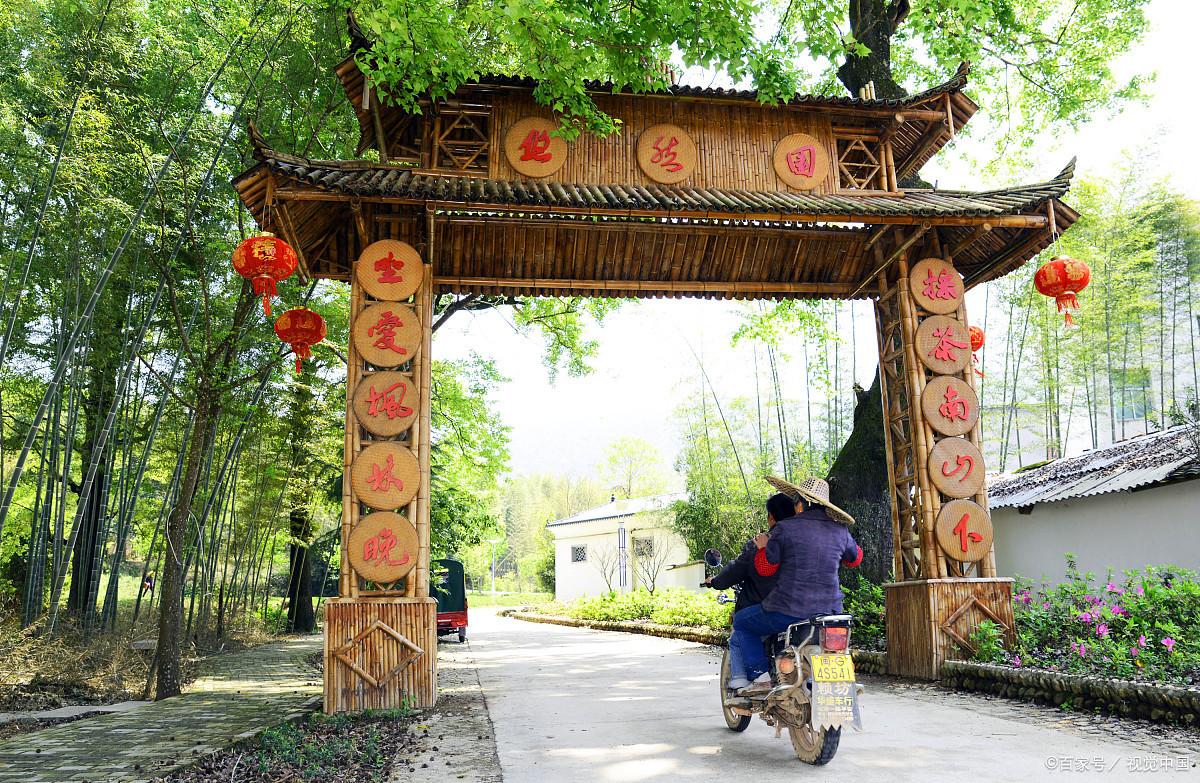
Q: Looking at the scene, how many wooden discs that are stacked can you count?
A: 10